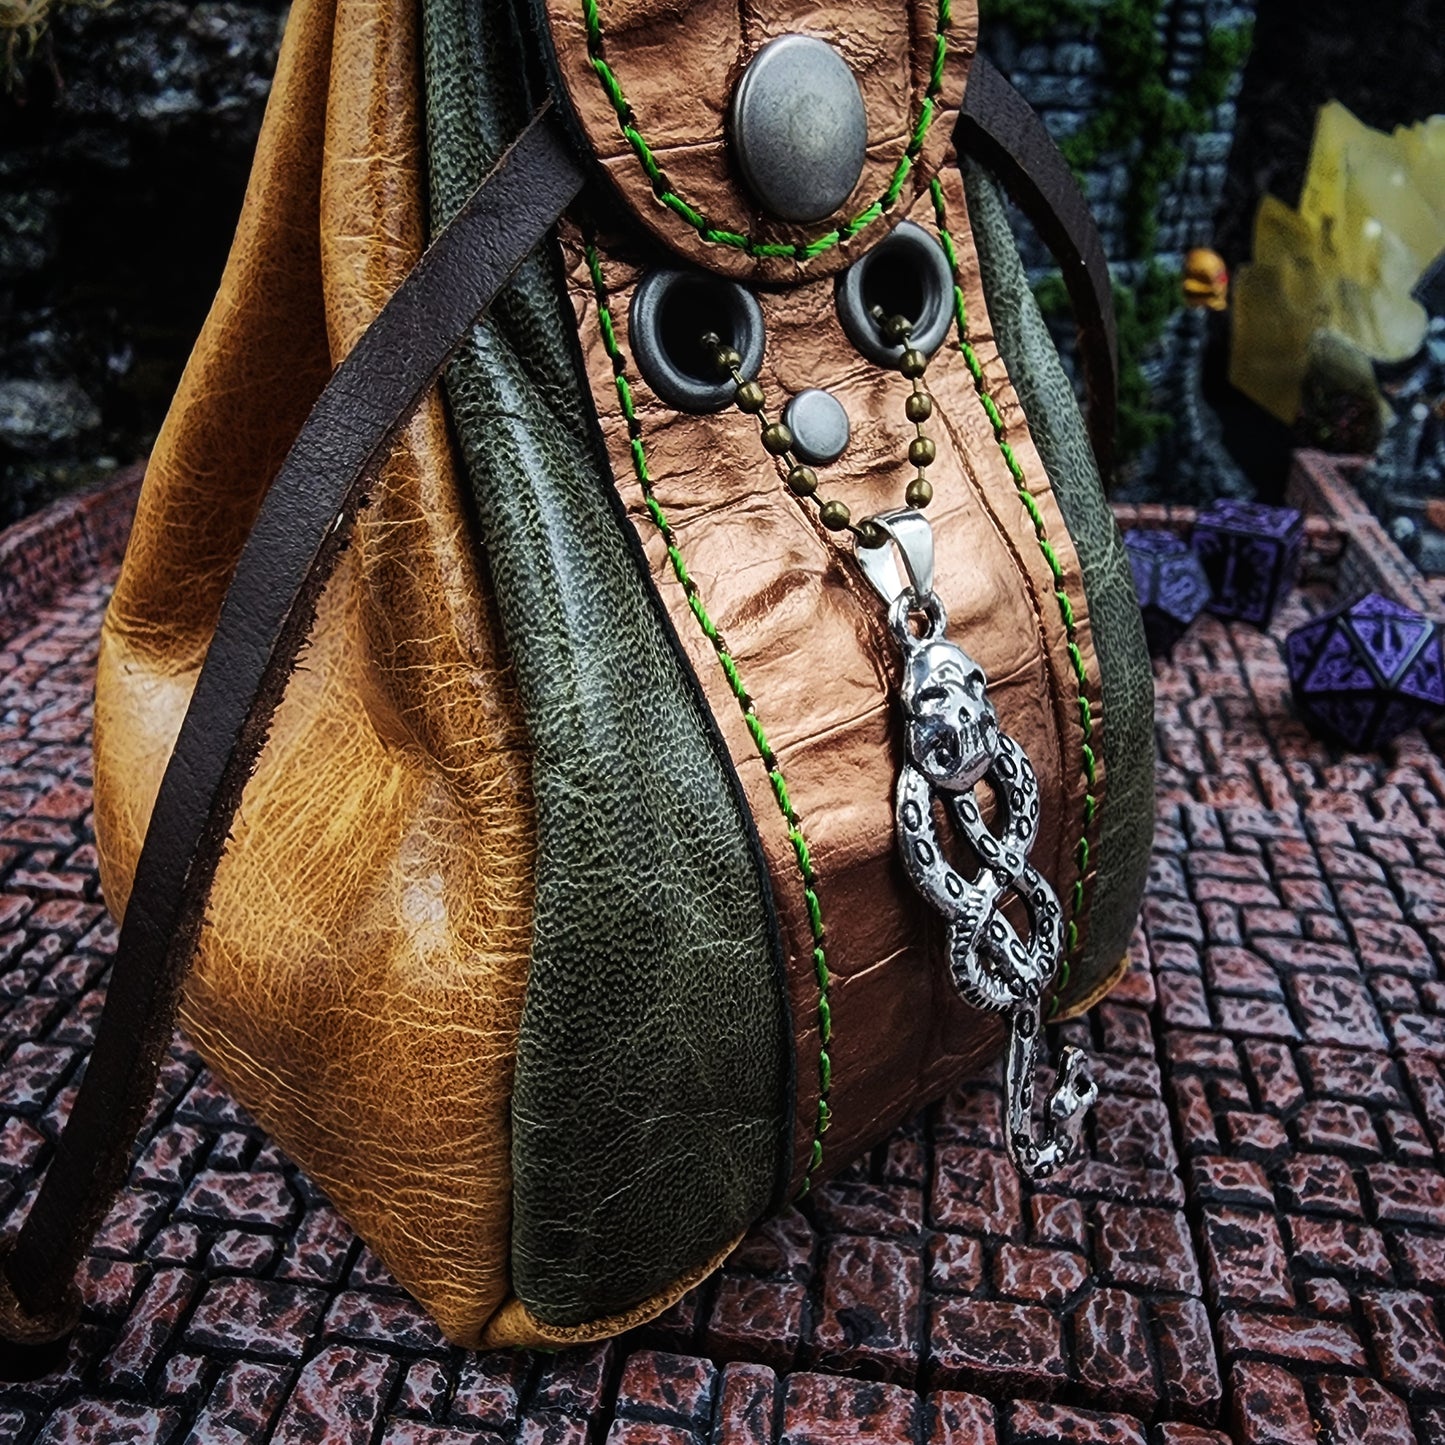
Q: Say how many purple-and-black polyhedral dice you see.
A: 3